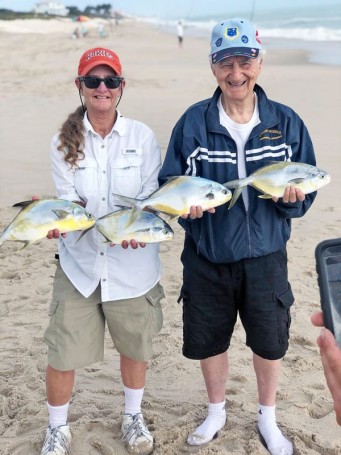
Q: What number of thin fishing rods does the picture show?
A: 2